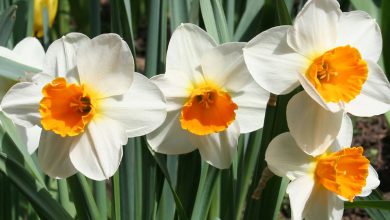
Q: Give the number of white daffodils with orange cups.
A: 4